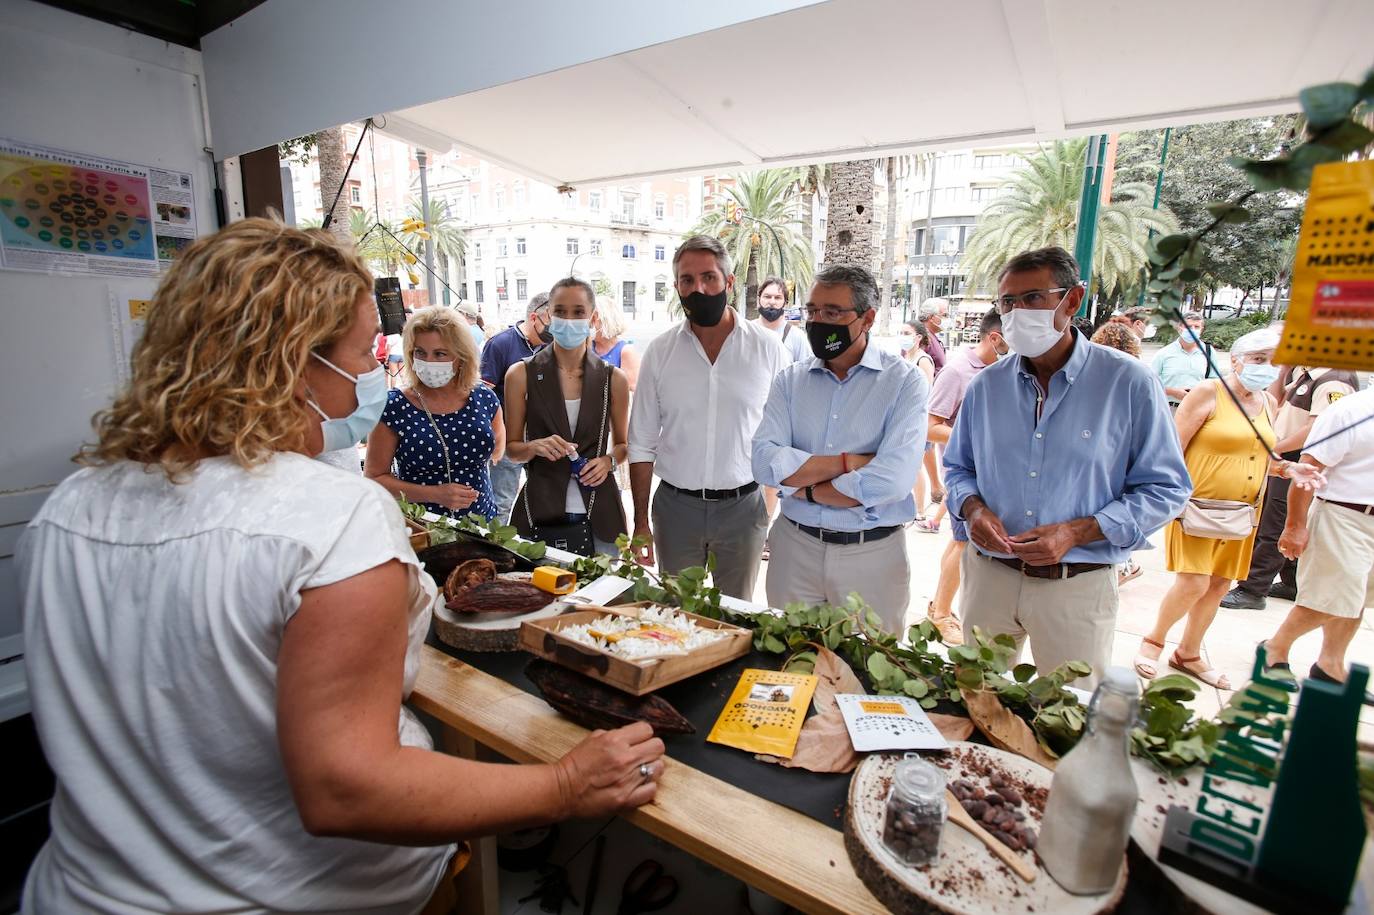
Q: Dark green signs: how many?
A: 1